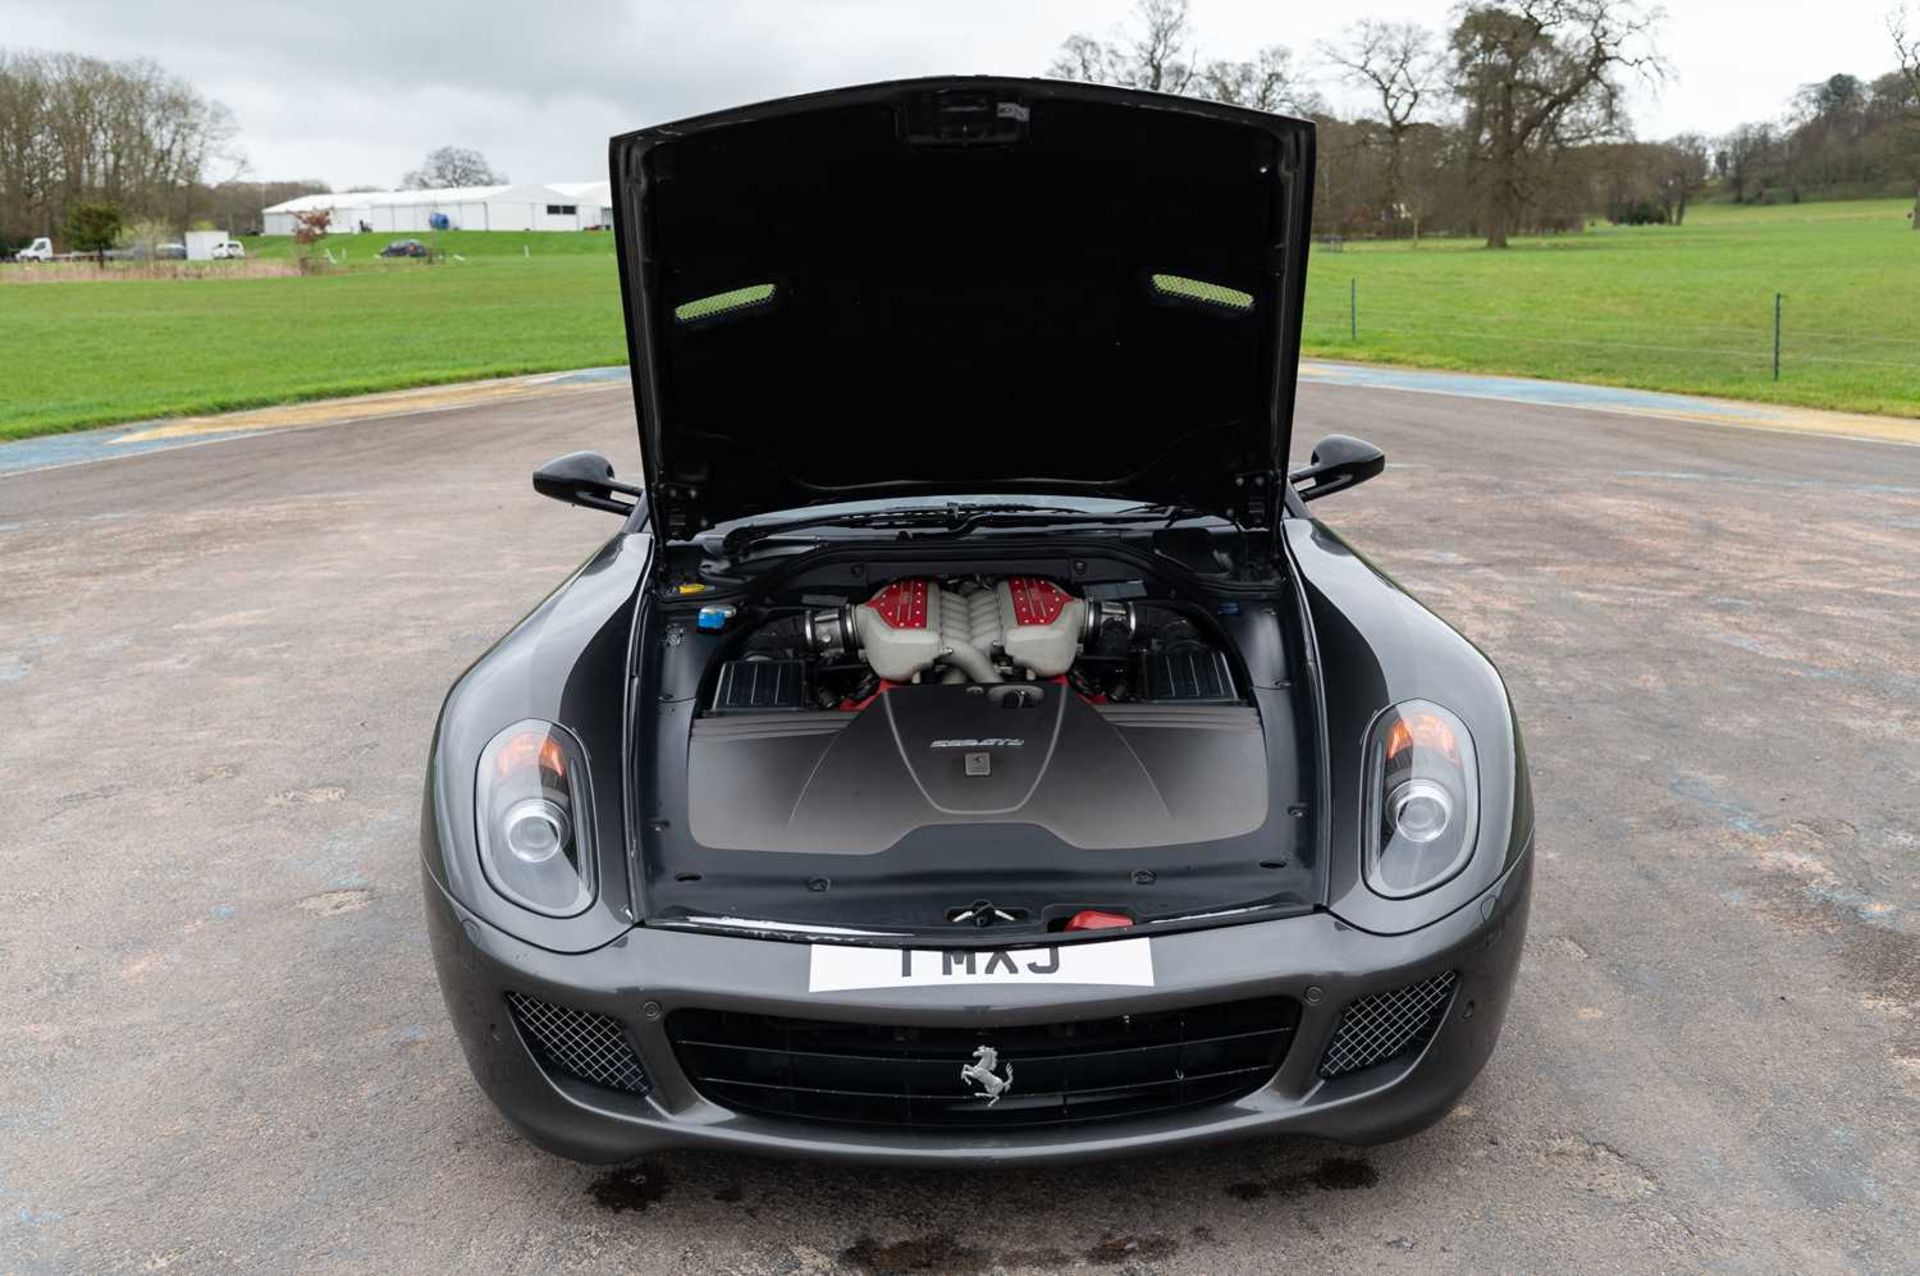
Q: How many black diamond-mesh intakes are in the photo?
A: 2